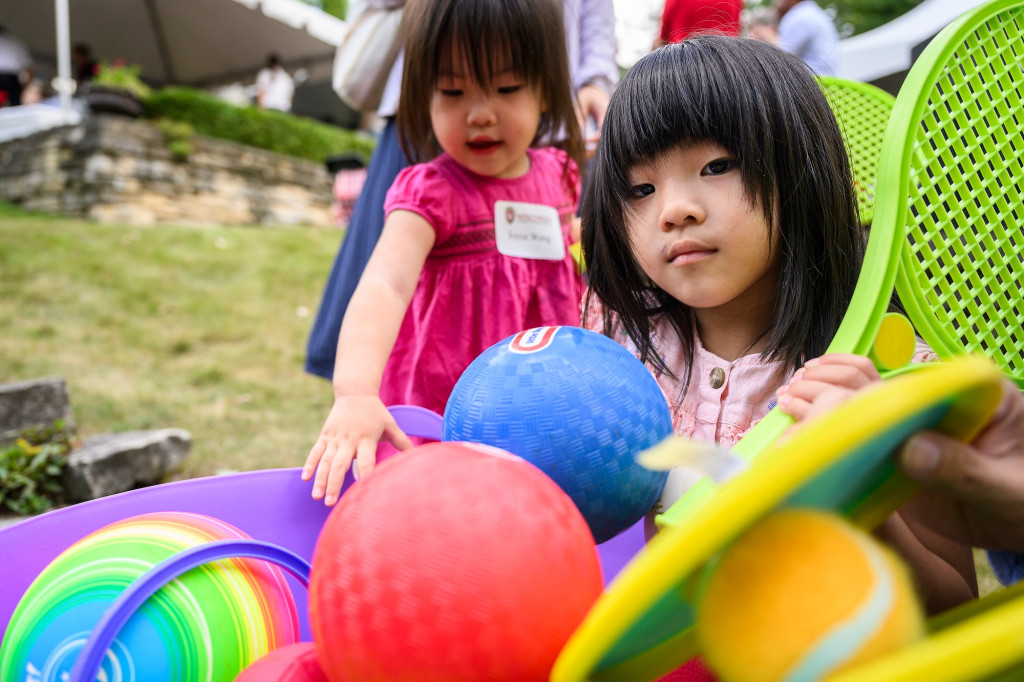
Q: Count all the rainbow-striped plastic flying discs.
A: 1